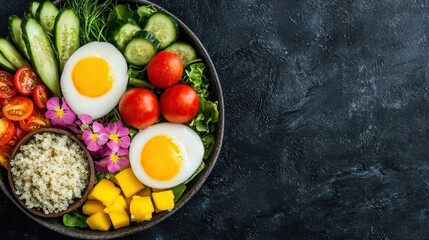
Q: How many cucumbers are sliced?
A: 11